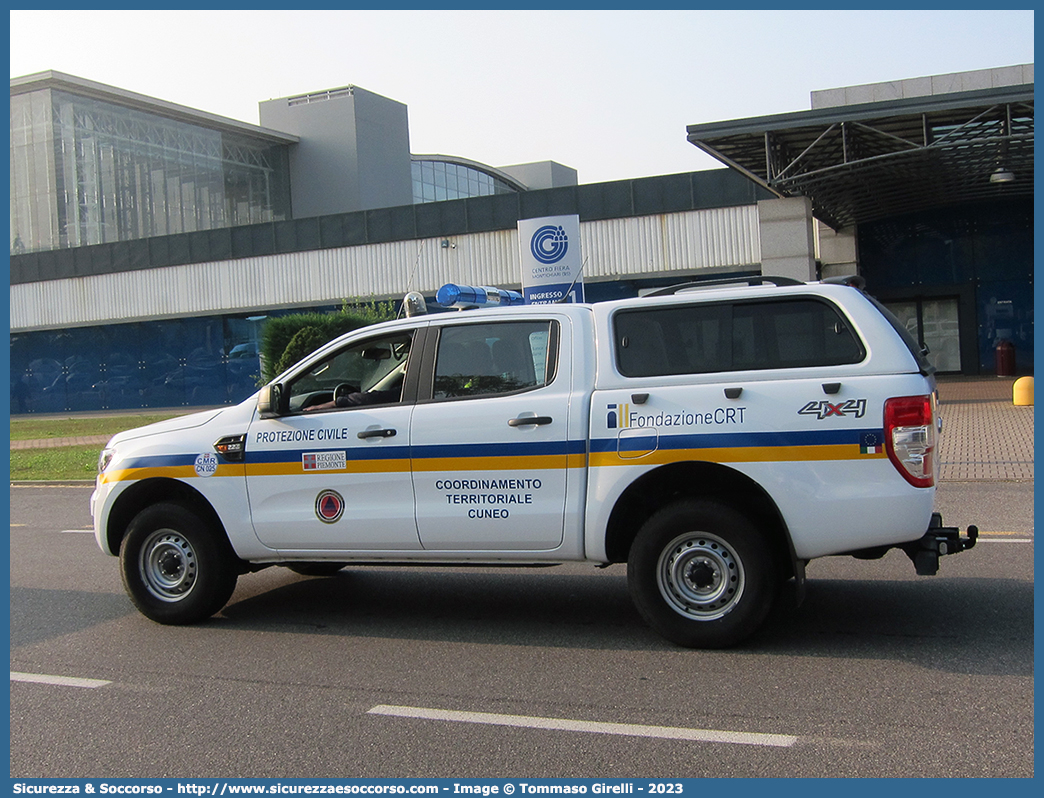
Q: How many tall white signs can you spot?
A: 1